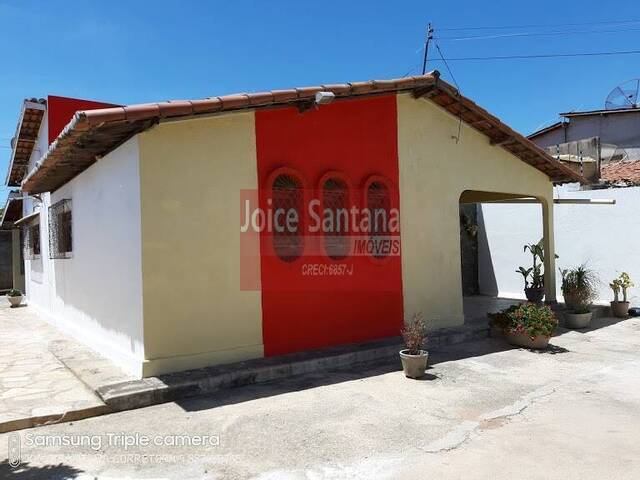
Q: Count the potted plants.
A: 7